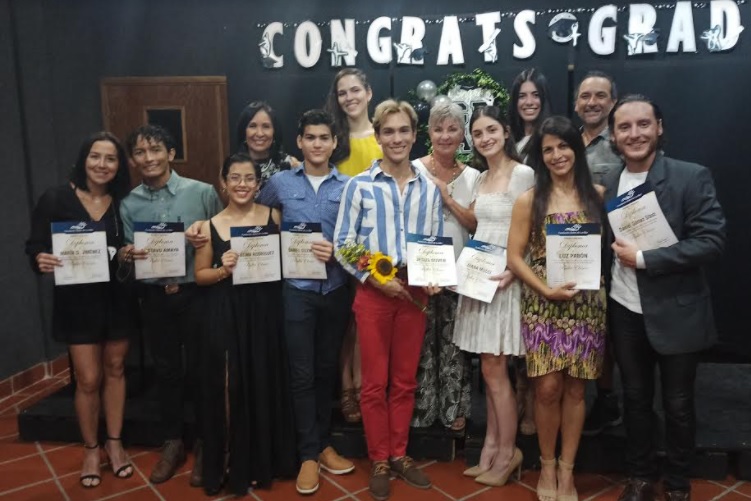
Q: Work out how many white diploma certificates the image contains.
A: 8